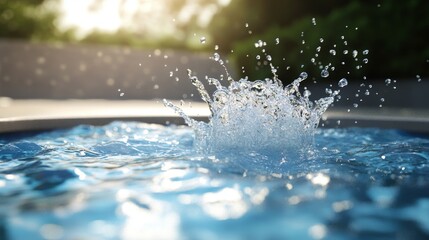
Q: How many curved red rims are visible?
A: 0